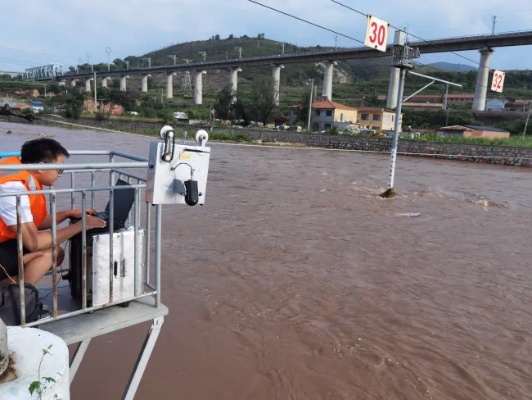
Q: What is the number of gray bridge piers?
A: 13